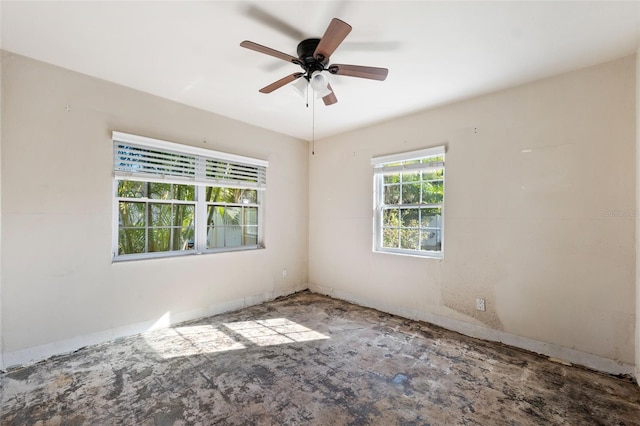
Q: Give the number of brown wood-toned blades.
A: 5